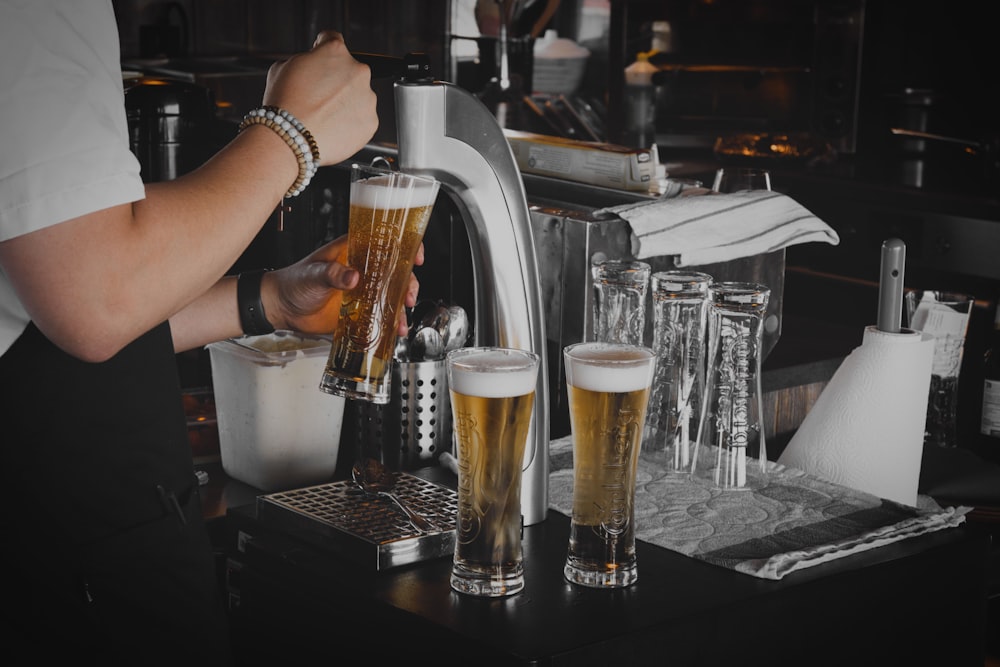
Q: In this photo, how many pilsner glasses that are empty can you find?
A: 3